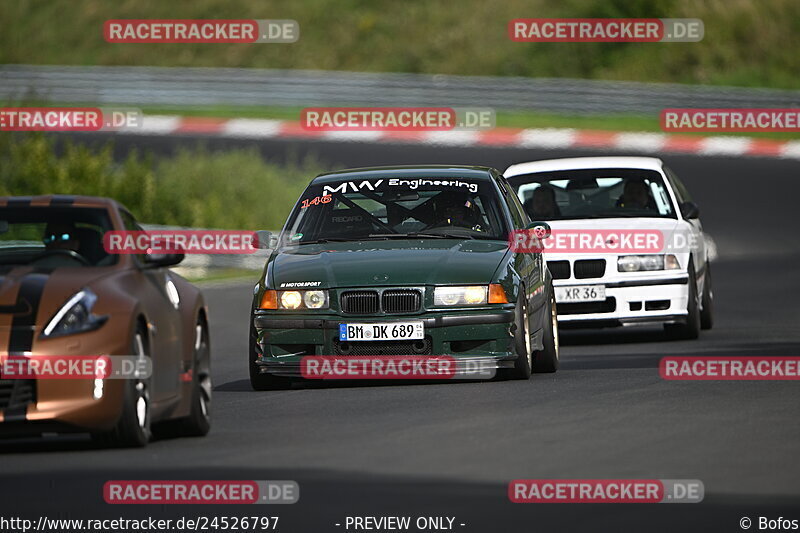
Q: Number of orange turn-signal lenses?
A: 2